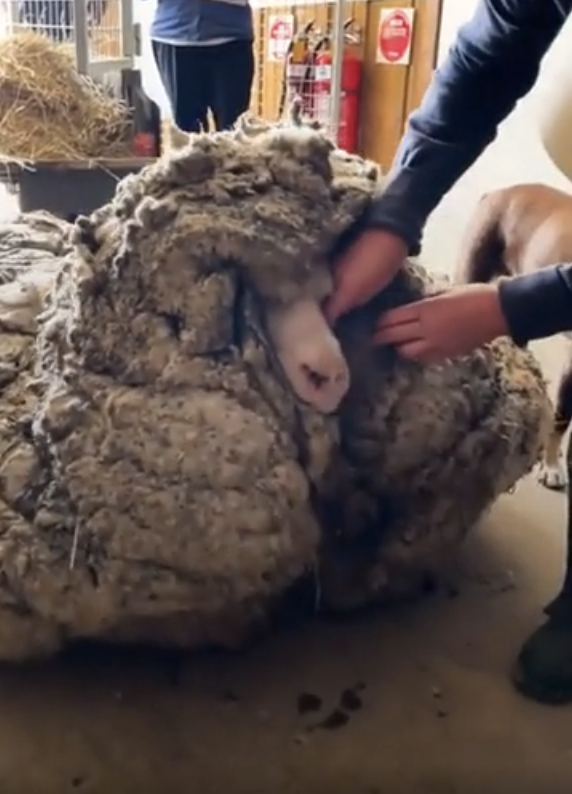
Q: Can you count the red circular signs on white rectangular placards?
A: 2